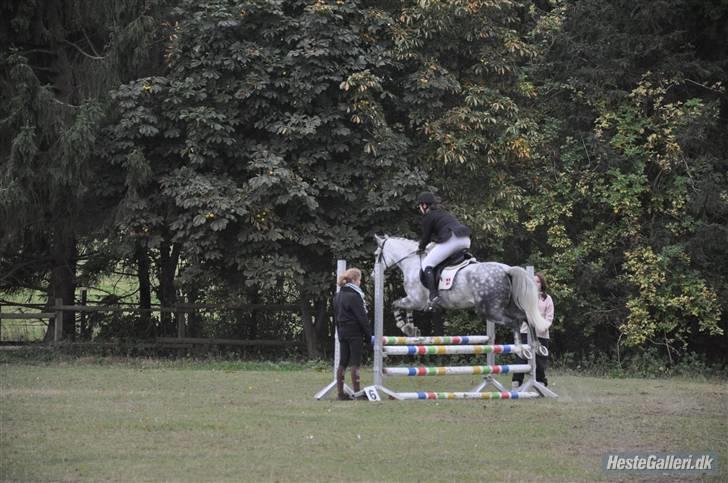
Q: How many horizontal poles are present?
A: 4